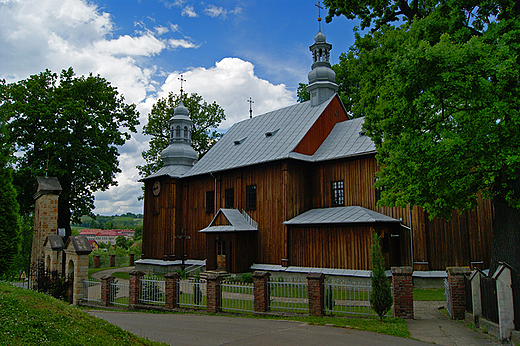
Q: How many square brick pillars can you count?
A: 11